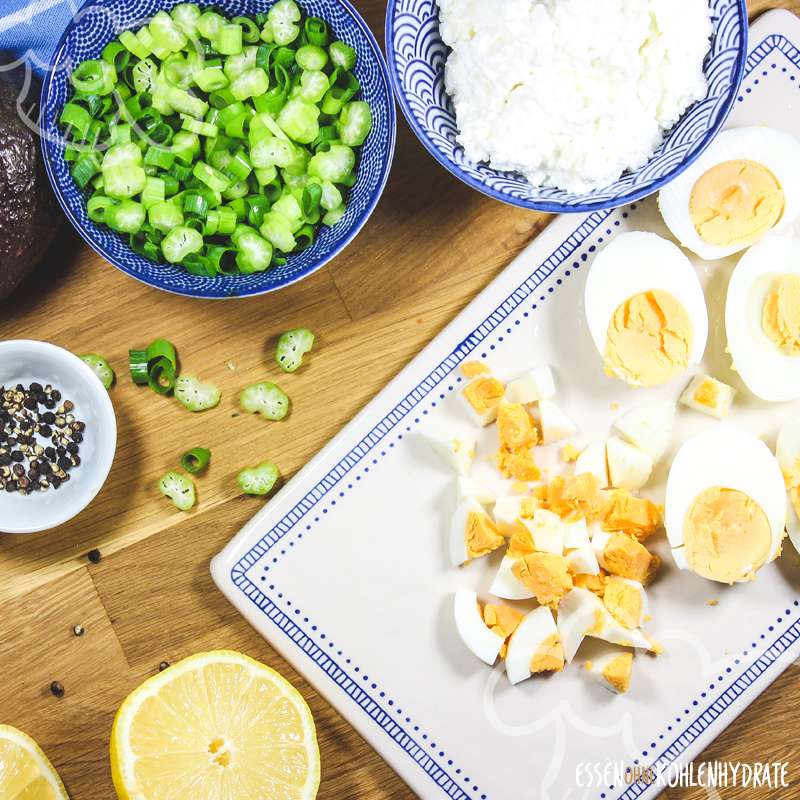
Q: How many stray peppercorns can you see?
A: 4